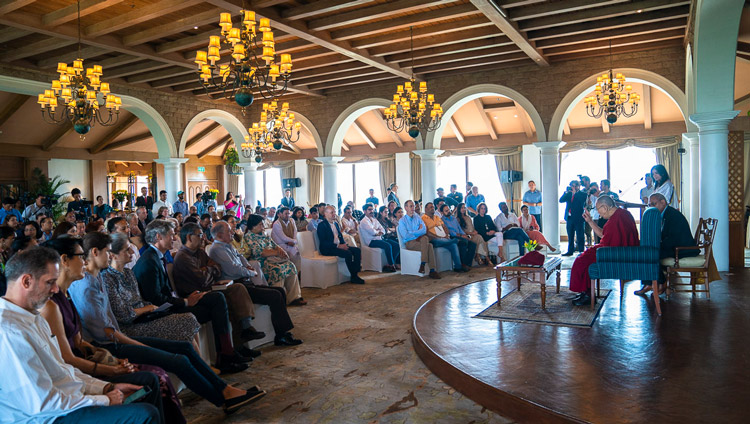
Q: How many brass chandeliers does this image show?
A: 6